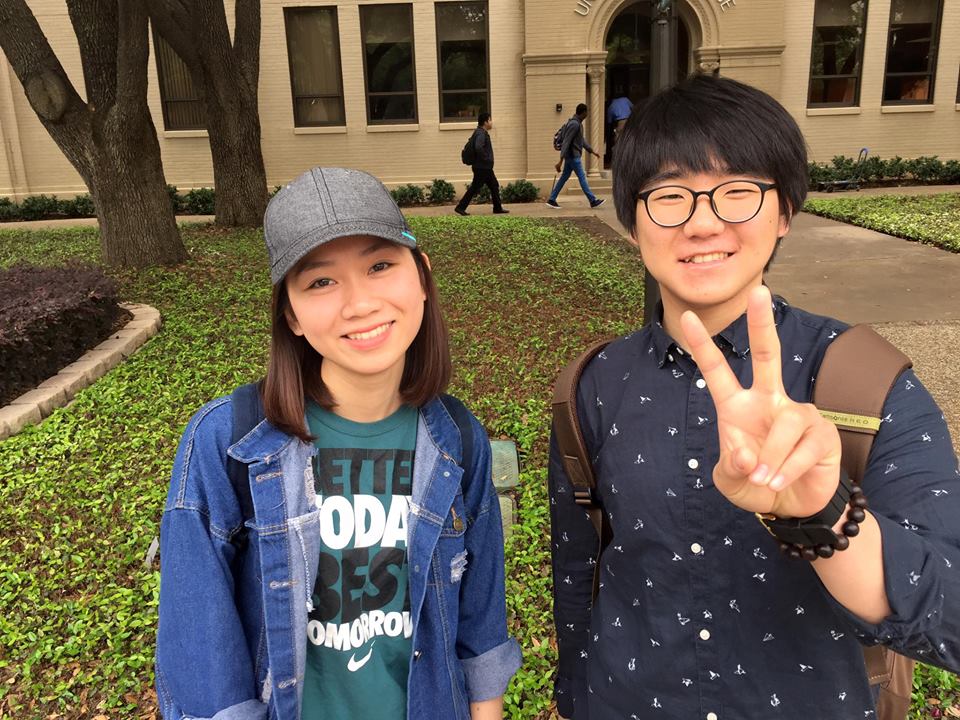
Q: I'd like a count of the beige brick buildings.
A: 1